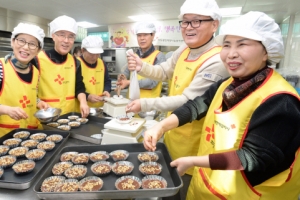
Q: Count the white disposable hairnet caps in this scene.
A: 6